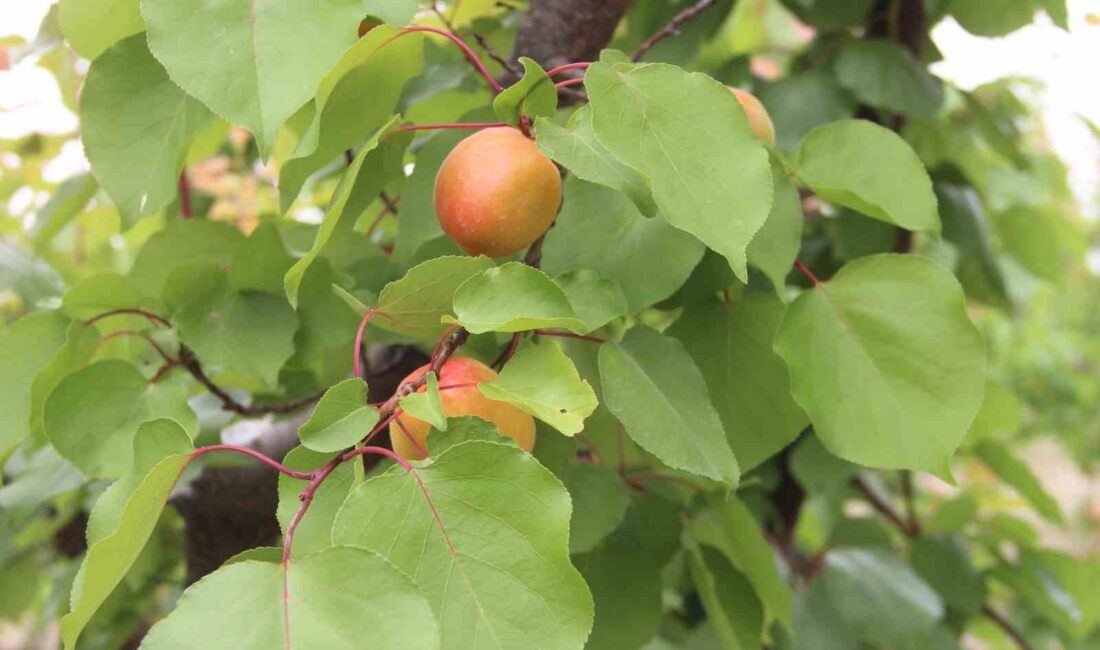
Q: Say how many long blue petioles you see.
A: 0